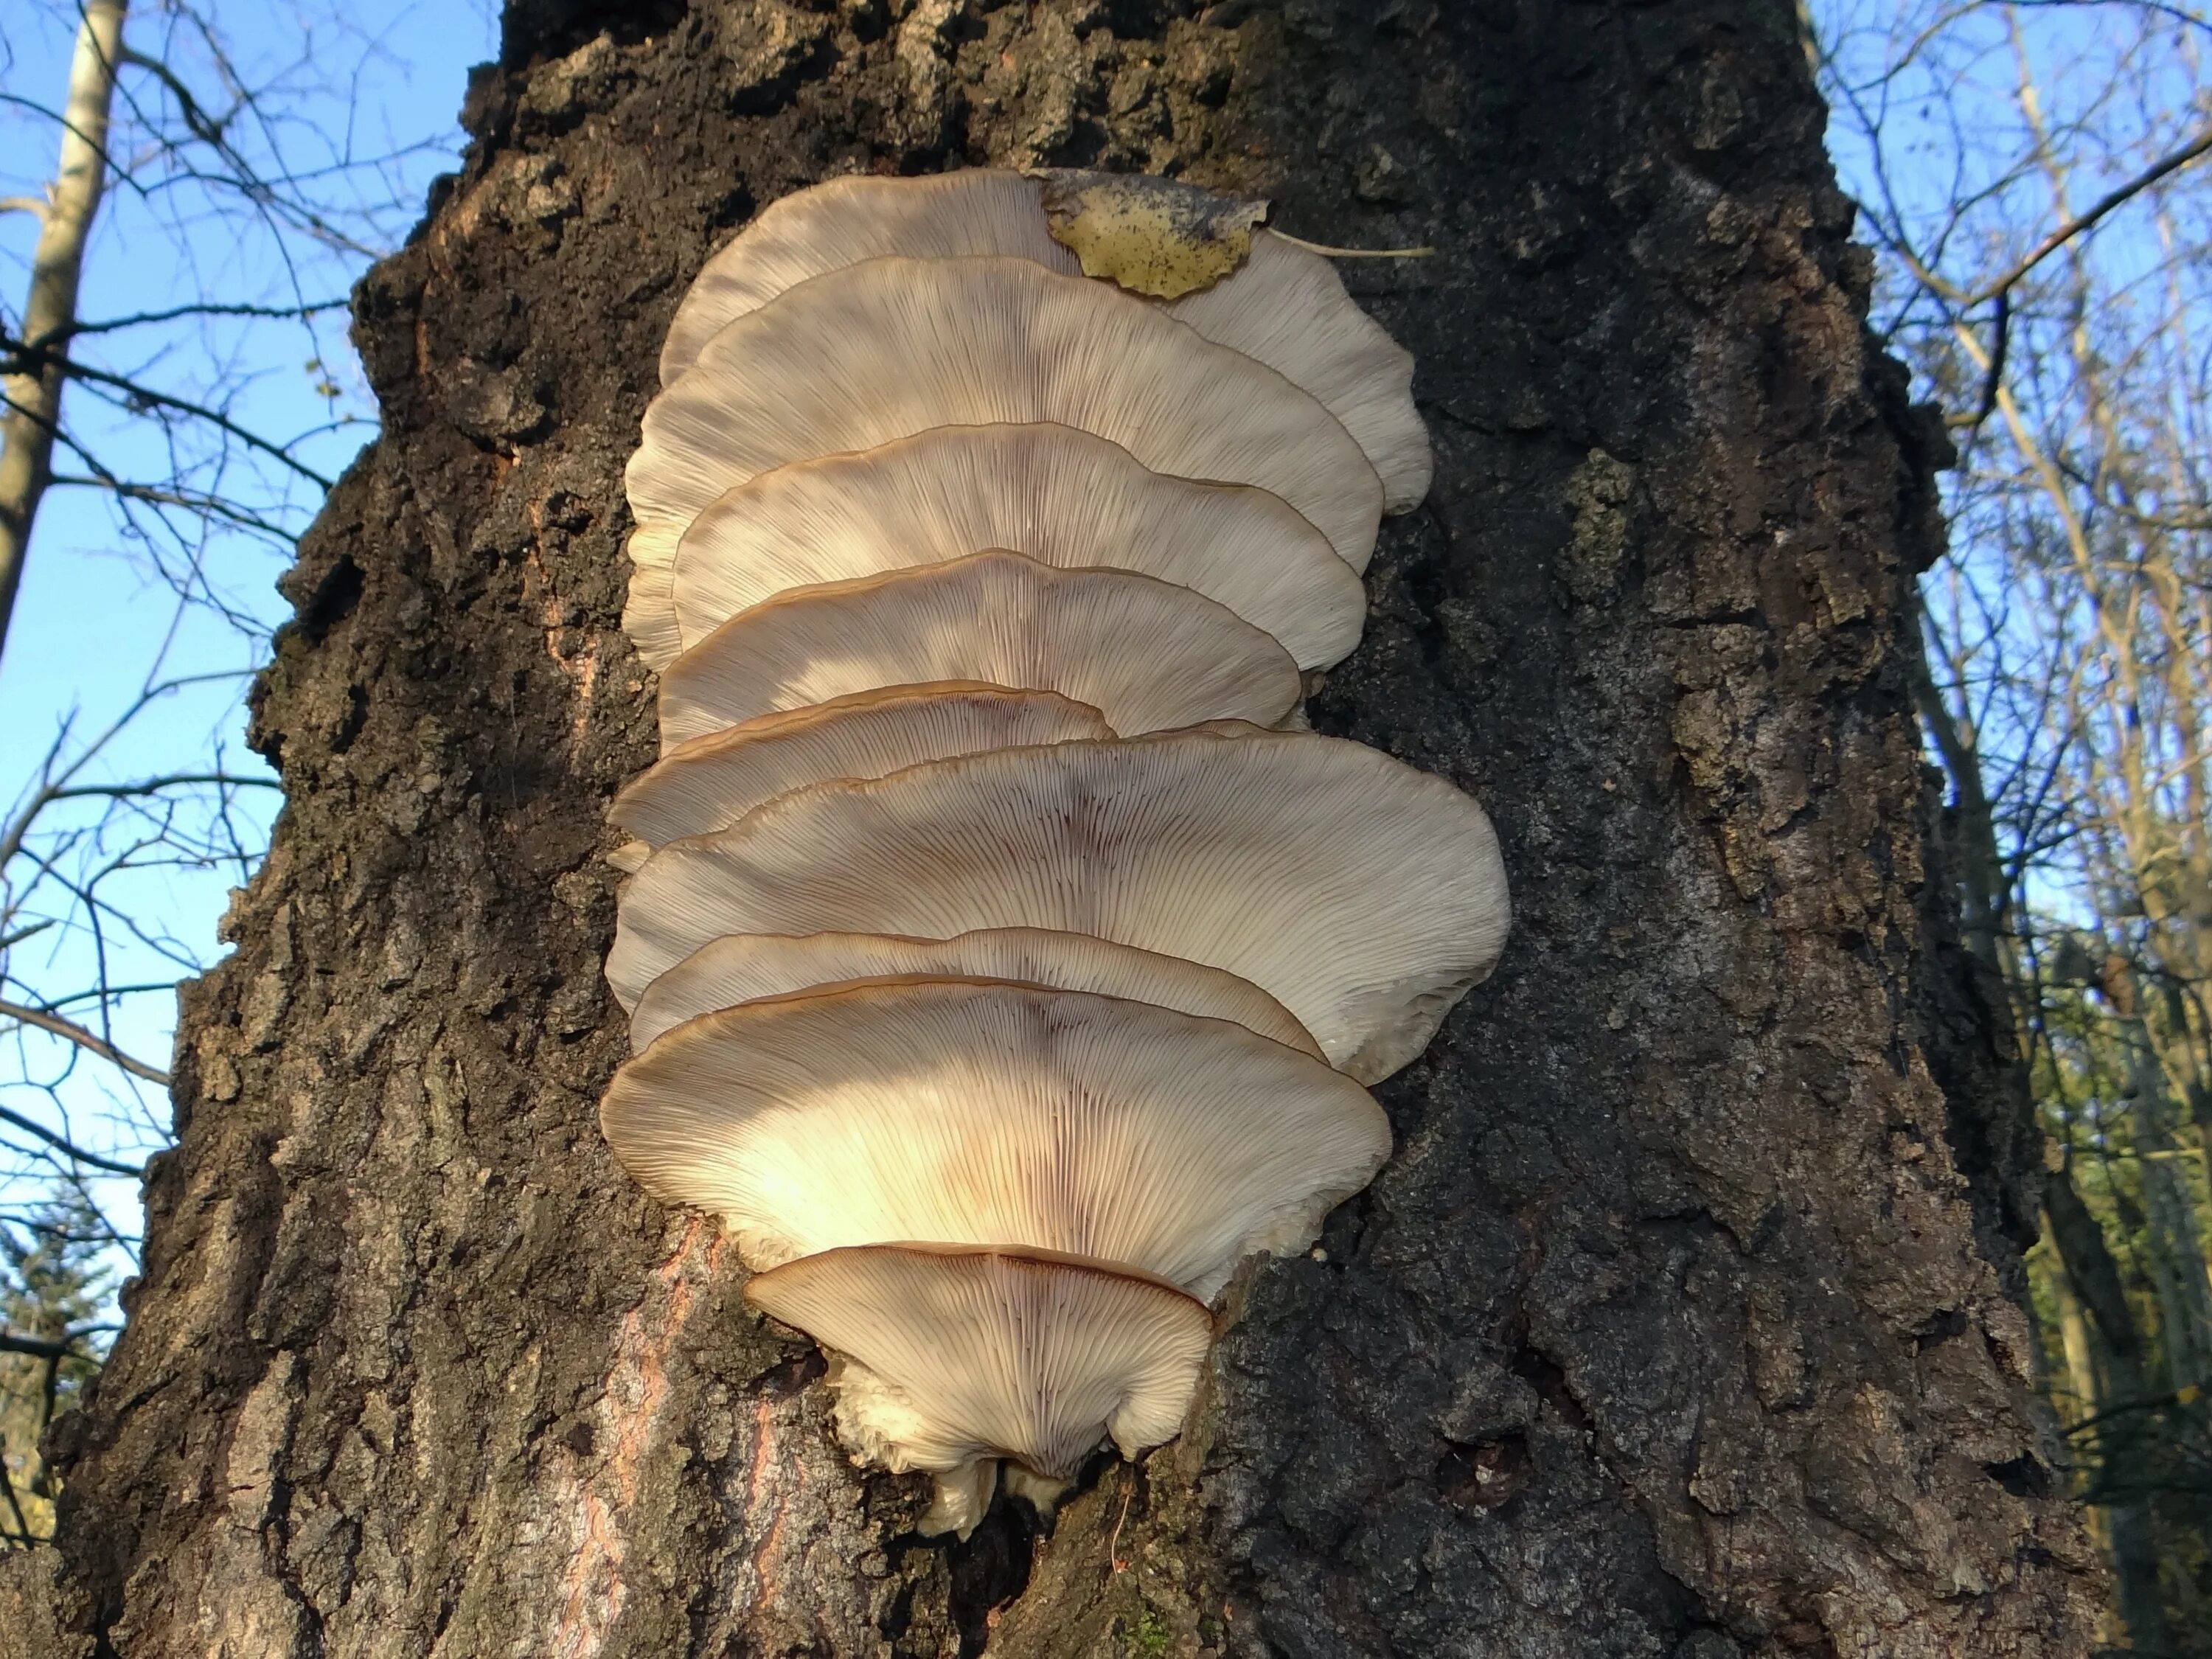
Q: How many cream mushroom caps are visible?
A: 9